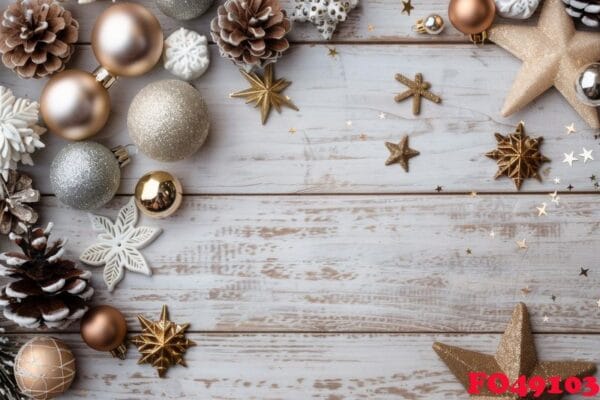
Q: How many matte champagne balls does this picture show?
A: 2